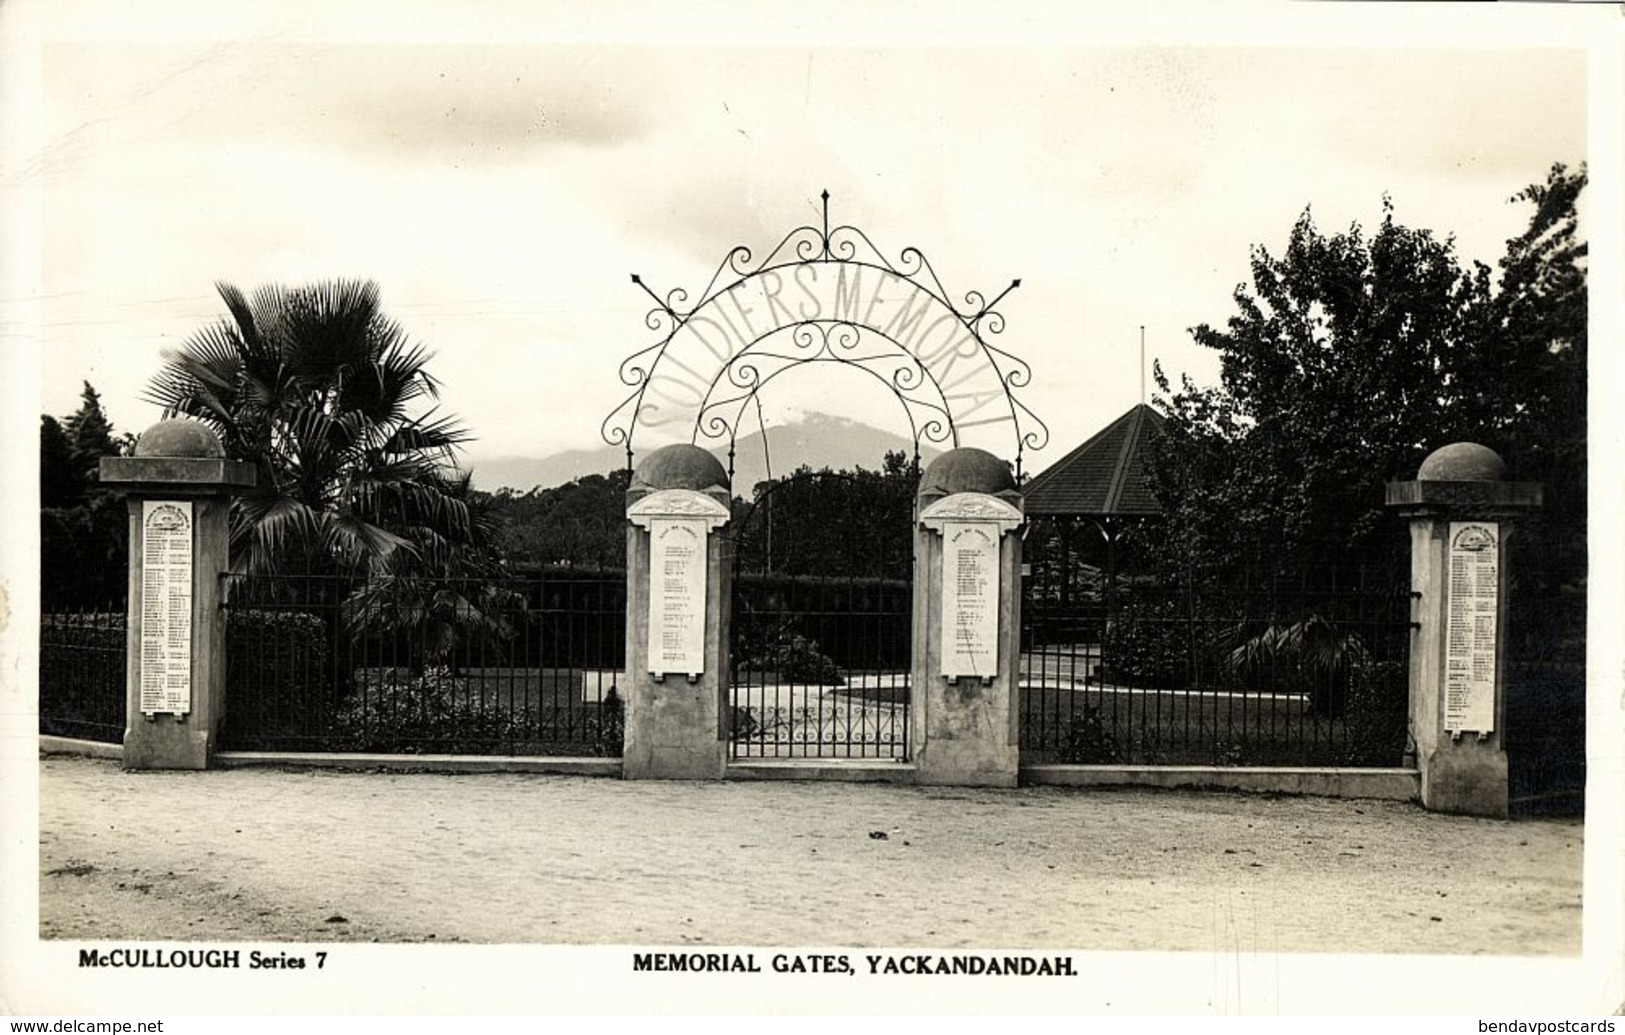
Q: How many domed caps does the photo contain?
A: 4